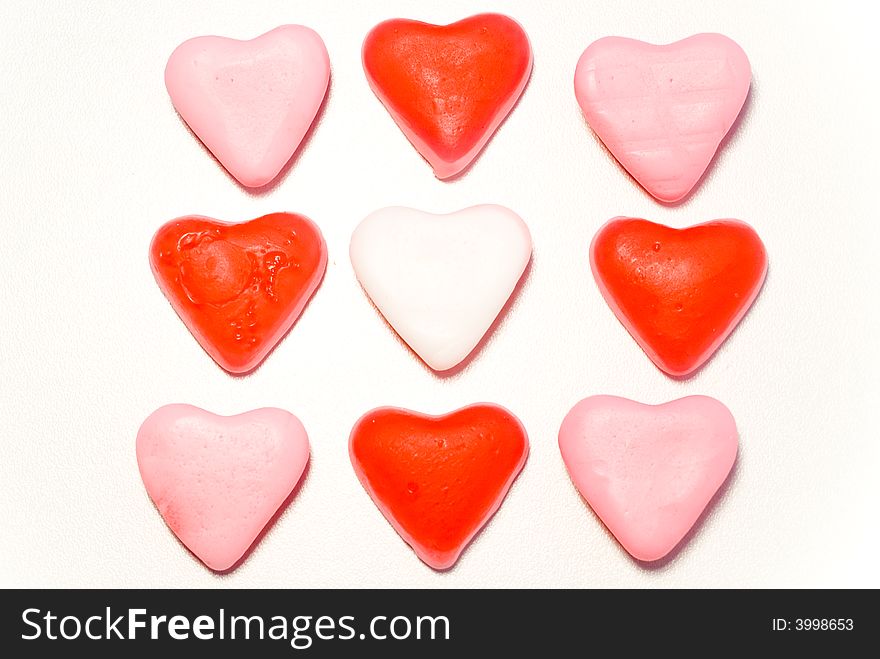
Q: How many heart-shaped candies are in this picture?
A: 9